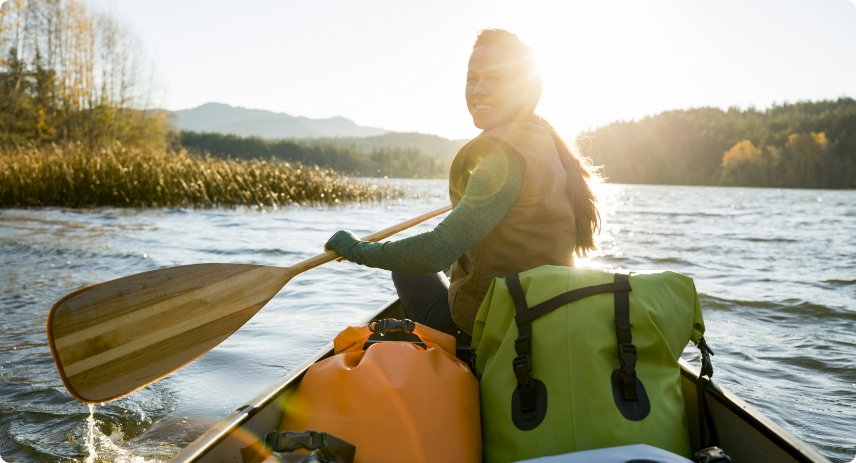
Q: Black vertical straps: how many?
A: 2